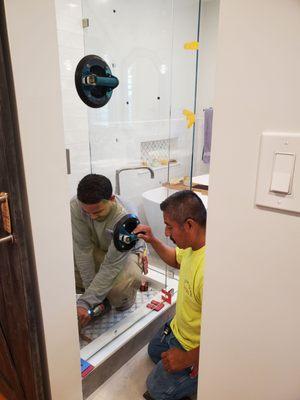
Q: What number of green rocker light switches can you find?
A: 0